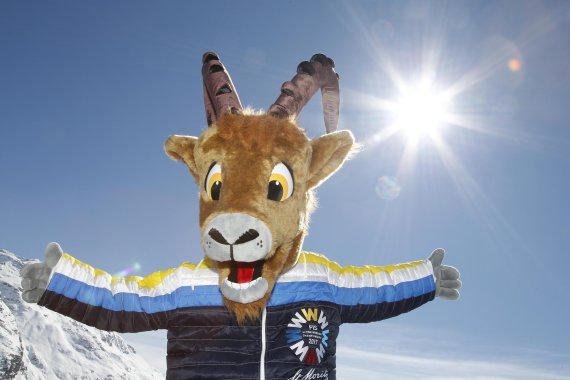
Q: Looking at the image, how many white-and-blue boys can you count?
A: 0